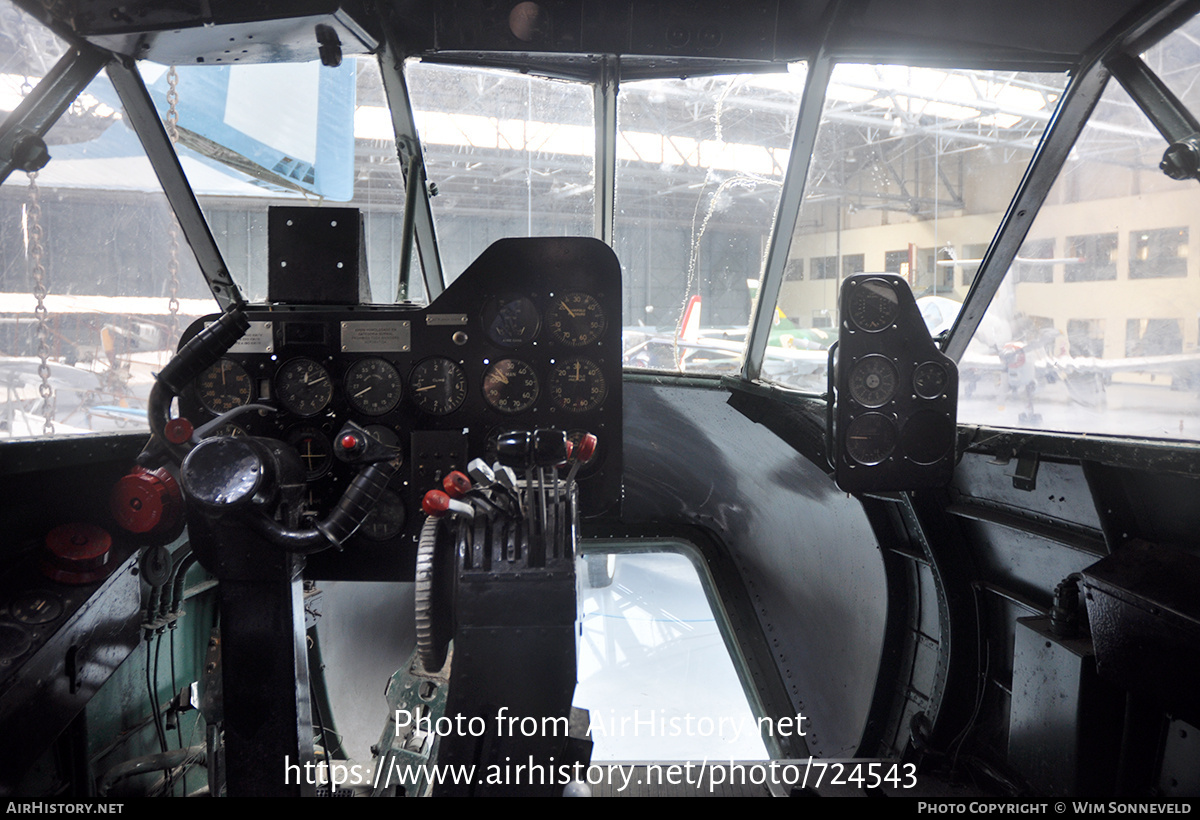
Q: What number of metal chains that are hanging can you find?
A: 2